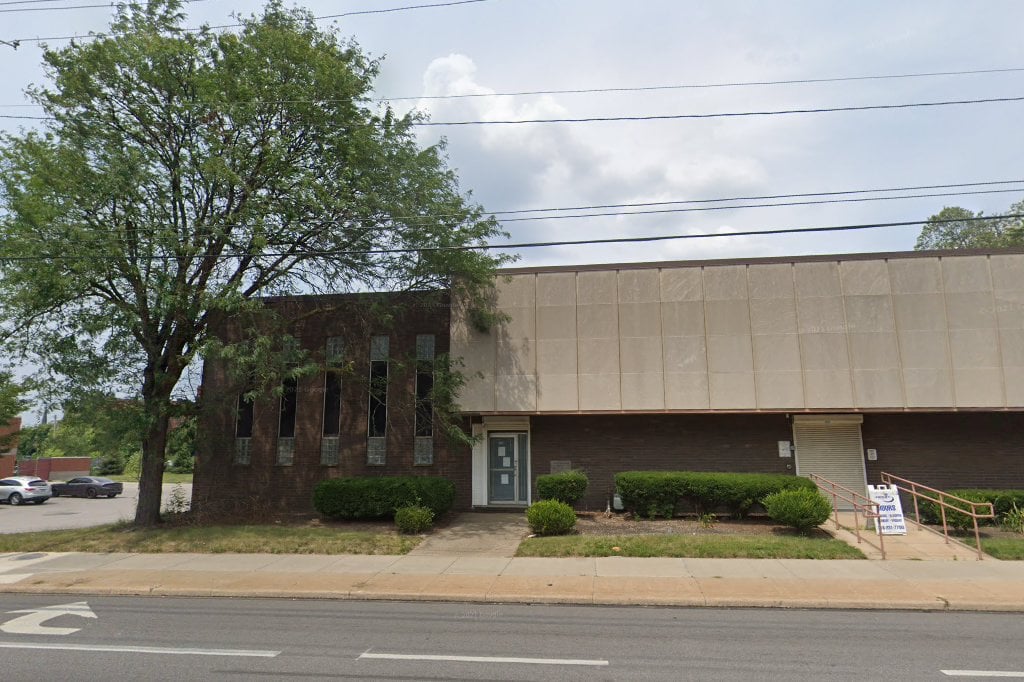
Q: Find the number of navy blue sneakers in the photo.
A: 0